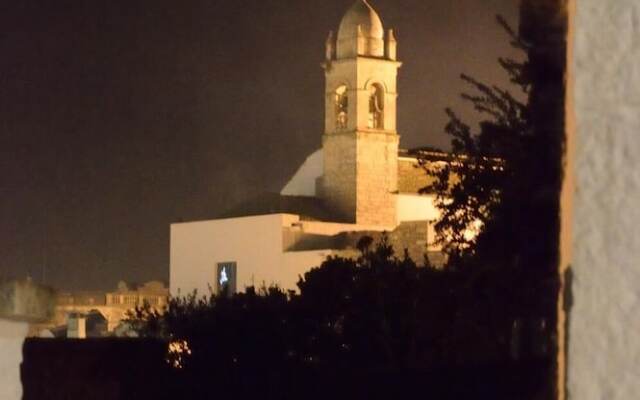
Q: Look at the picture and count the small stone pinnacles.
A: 3